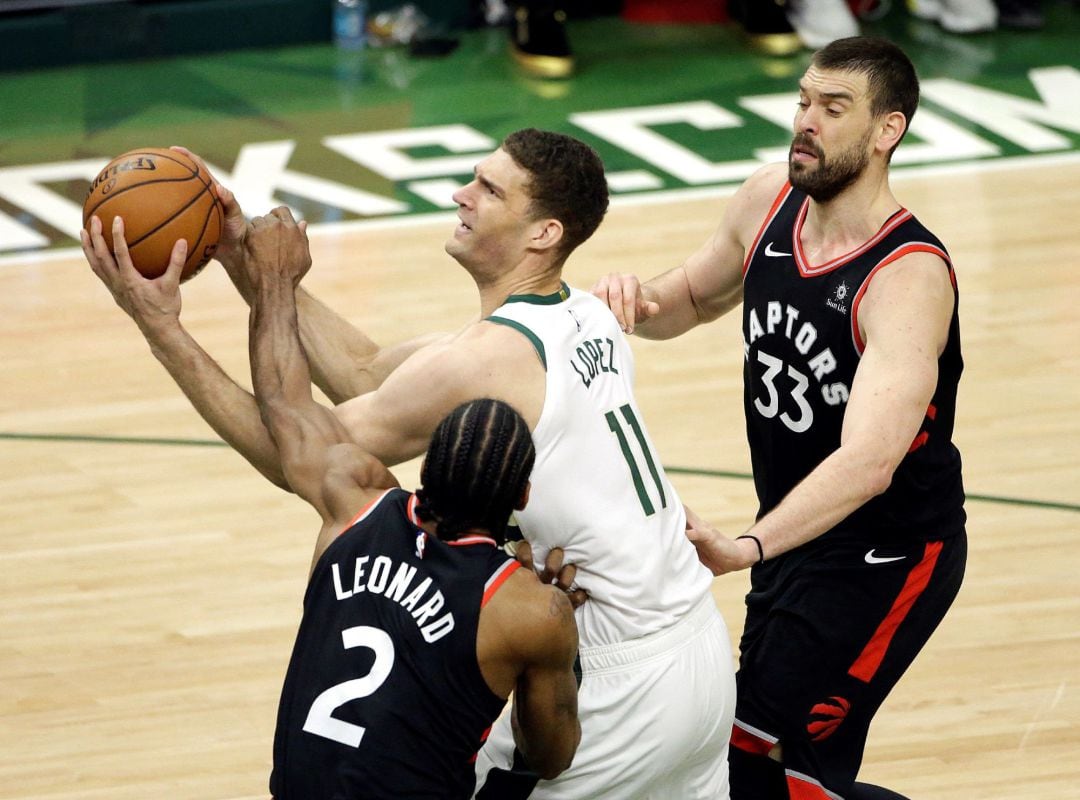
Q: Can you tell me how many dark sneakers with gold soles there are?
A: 2